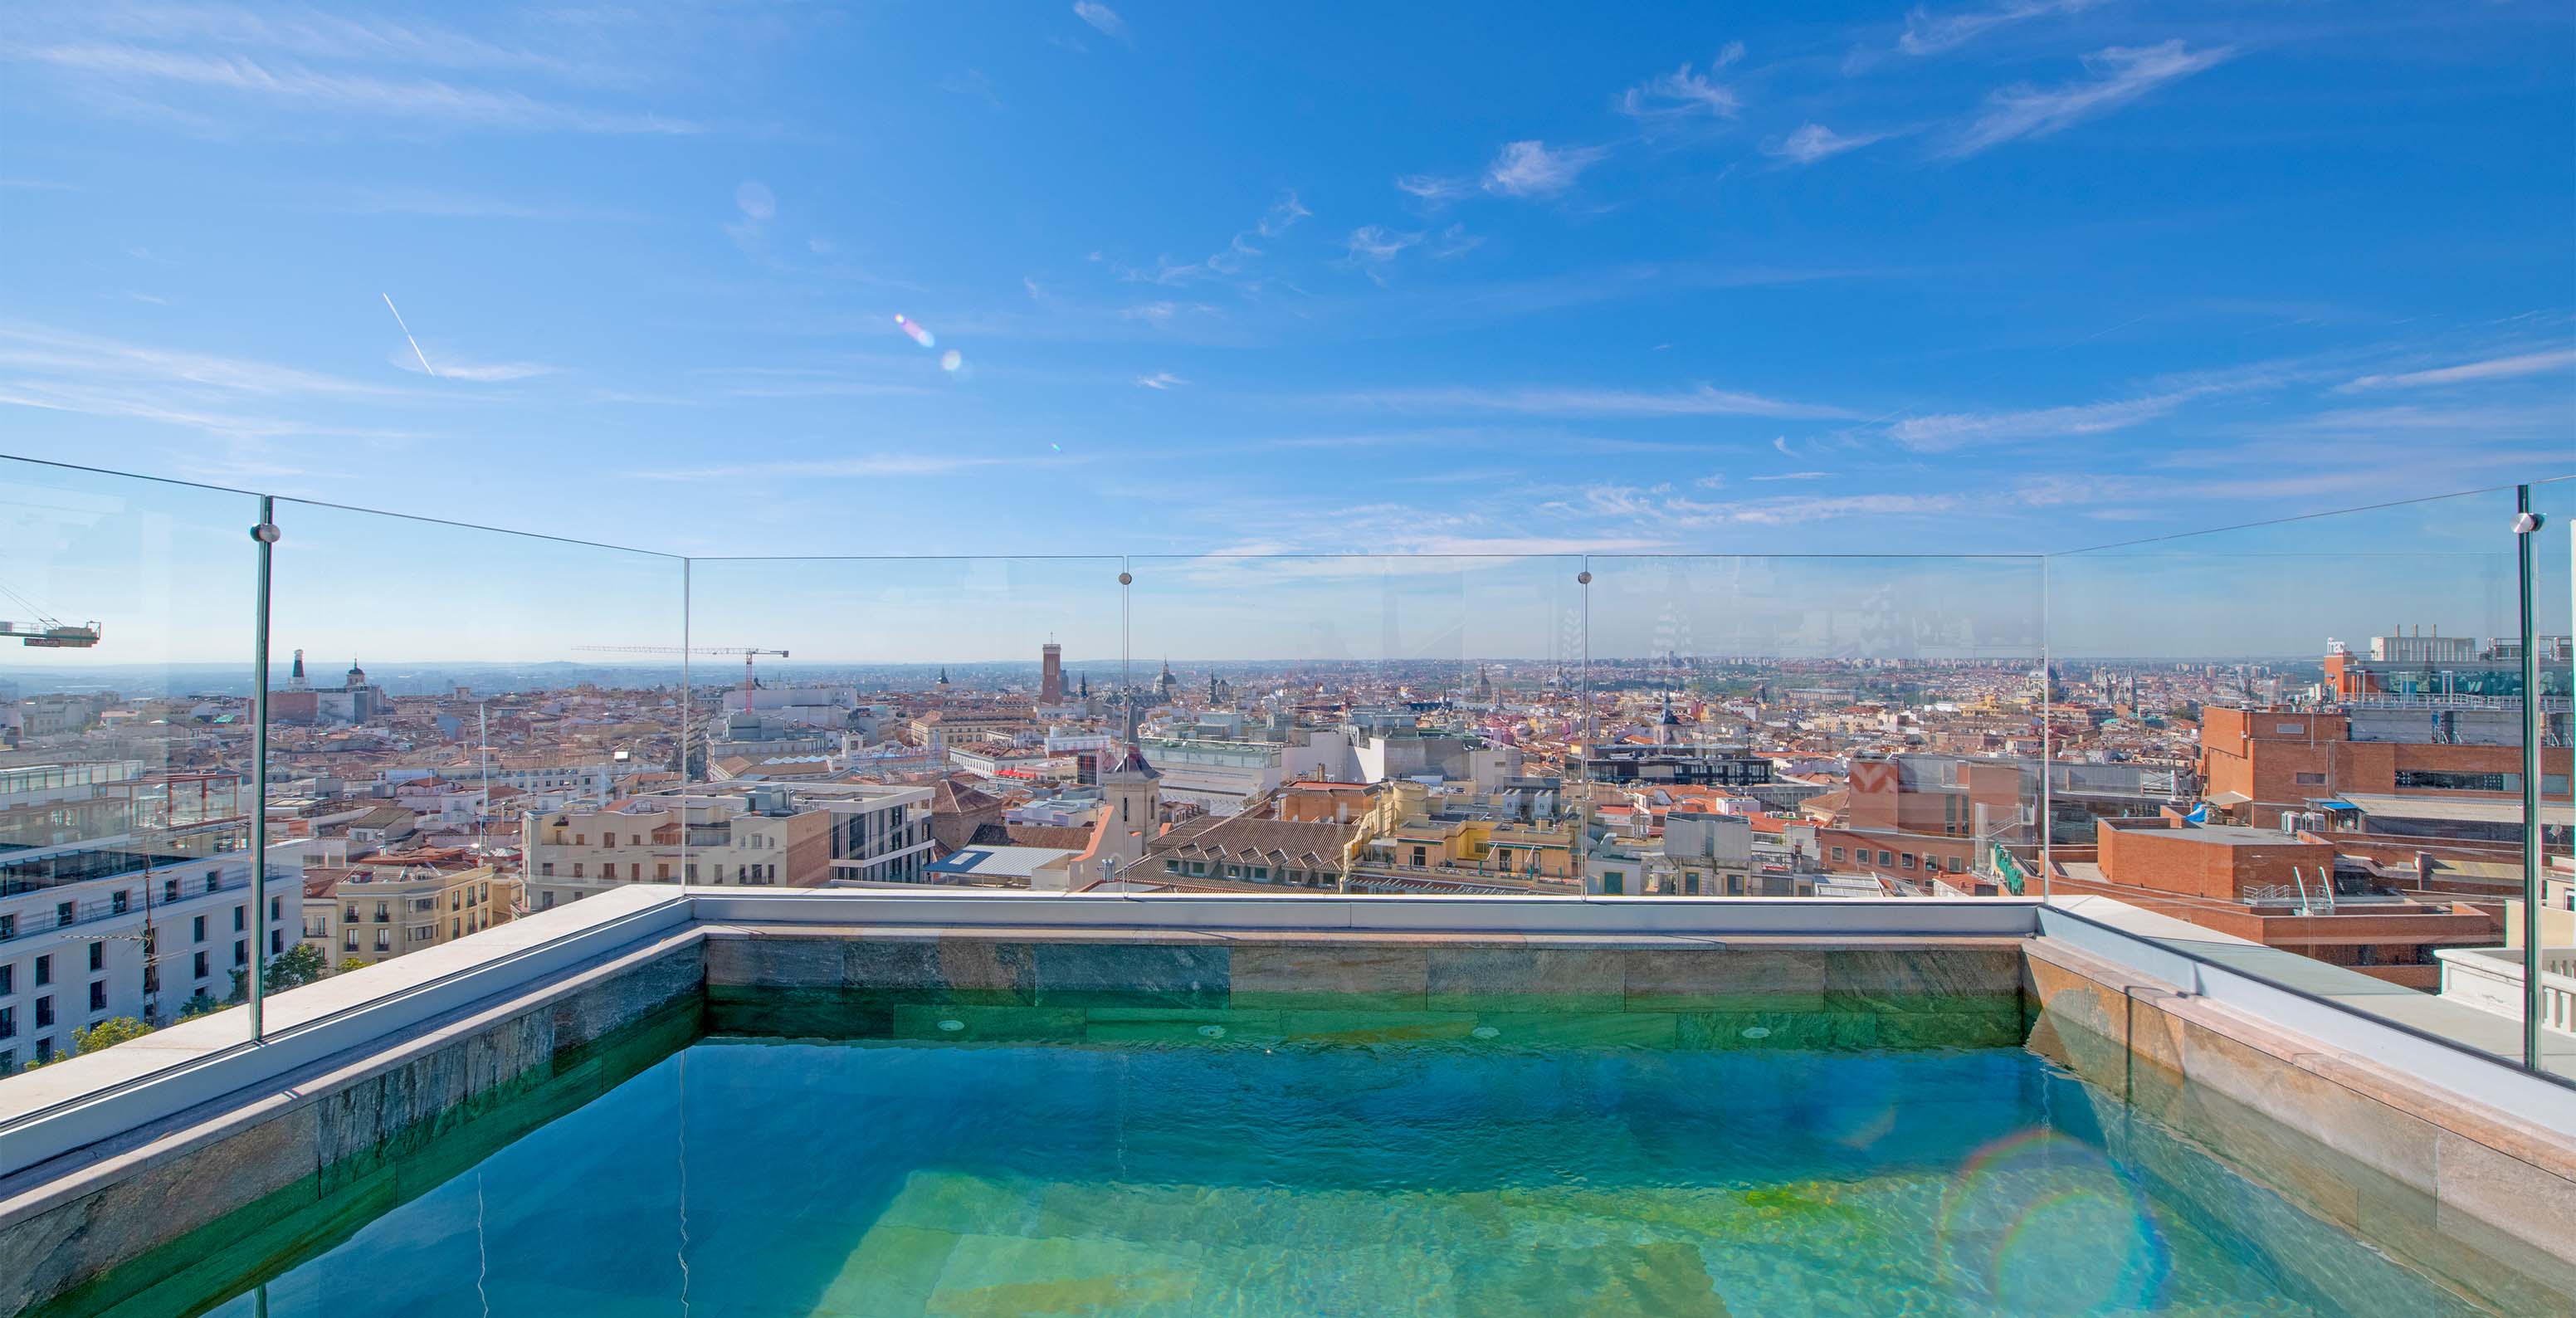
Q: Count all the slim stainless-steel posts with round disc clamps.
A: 4